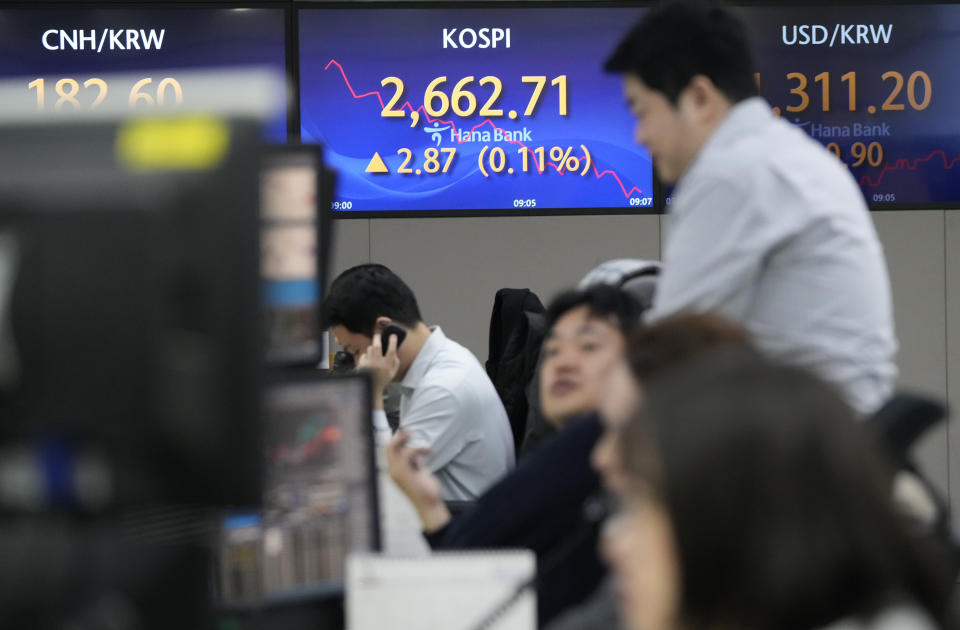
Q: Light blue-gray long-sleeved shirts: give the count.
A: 2